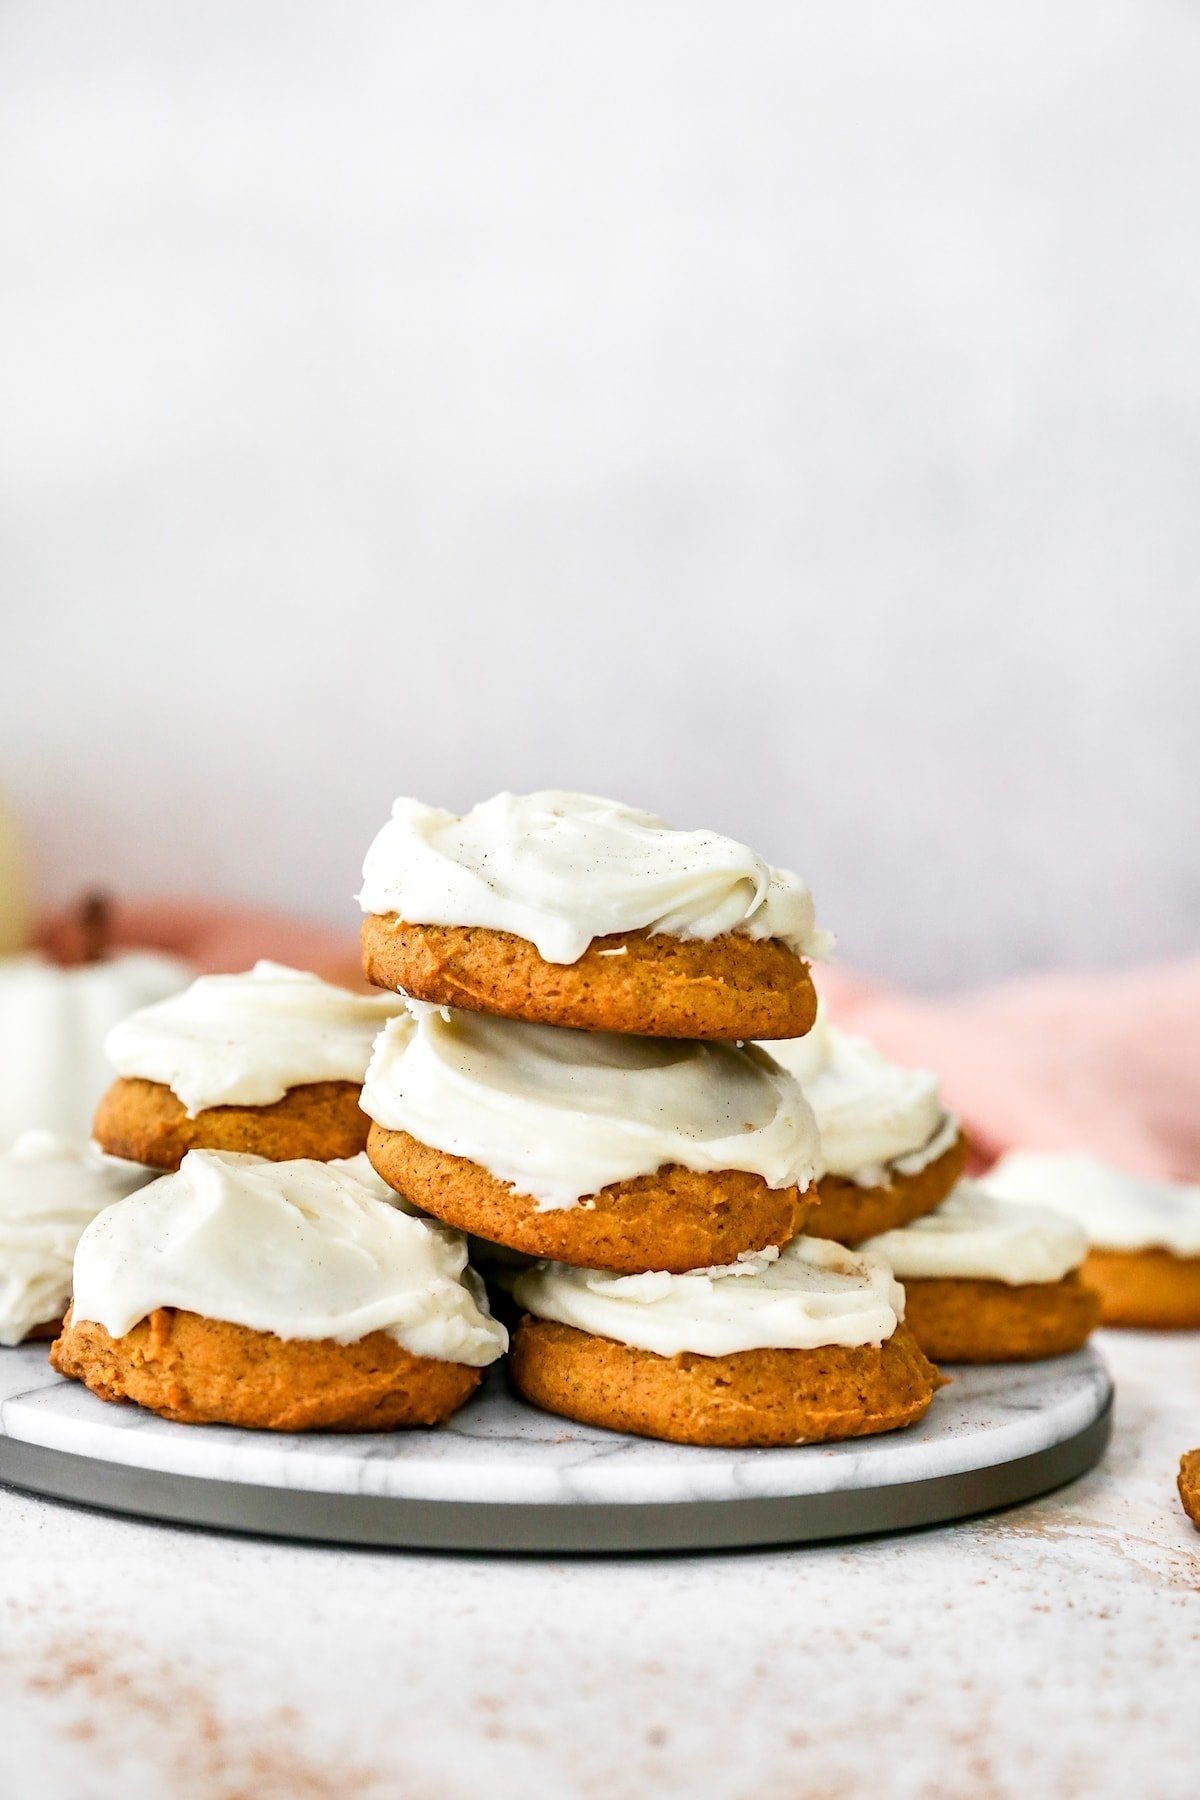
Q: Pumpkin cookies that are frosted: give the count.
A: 9